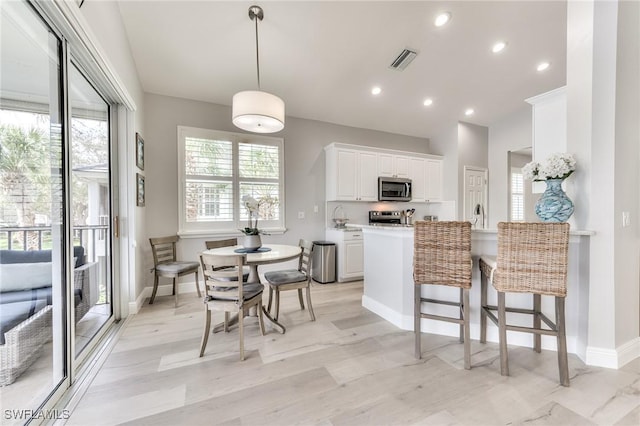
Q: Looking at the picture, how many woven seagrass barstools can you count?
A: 2